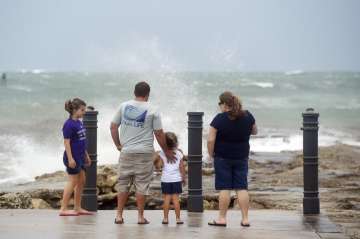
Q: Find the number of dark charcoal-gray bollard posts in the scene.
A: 3